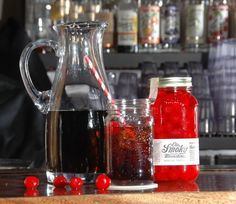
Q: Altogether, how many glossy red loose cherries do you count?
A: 4